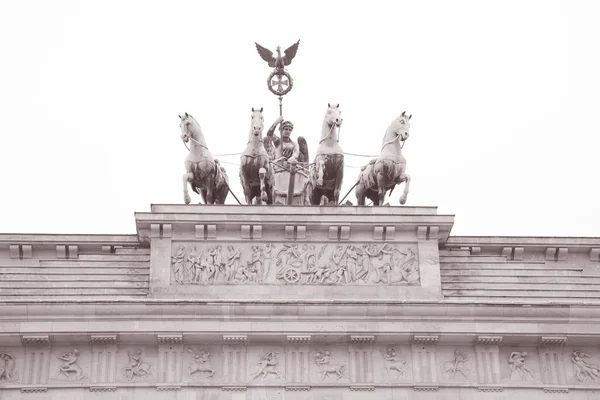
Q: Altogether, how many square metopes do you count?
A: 10